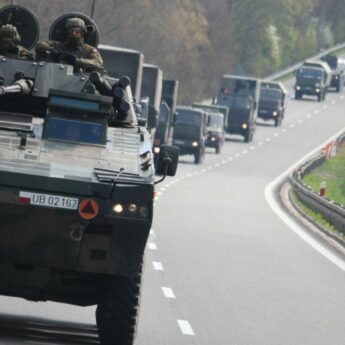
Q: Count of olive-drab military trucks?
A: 9